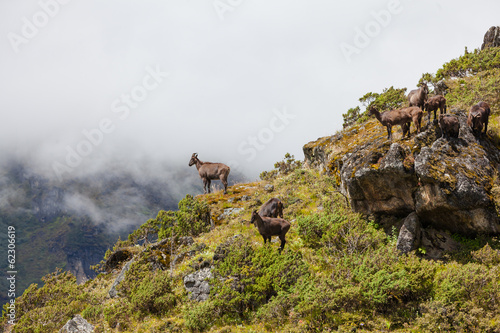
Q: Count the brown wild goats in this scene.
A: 9